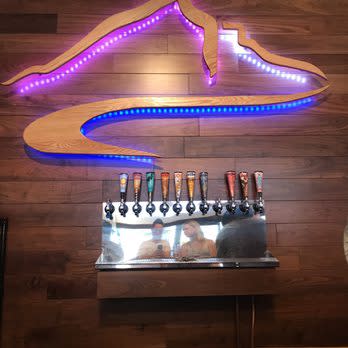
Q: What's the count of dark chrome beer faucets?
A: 12